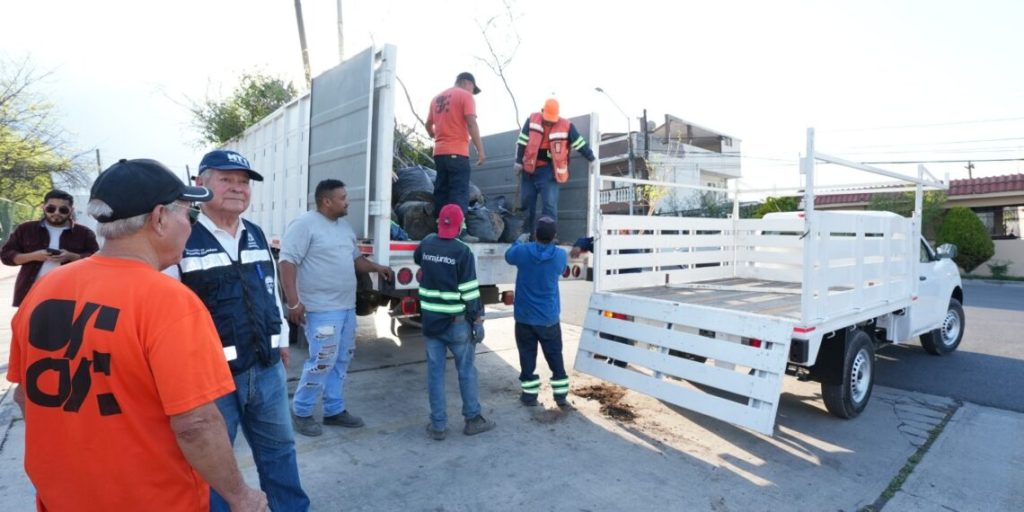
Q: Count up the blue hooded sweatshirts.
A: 1